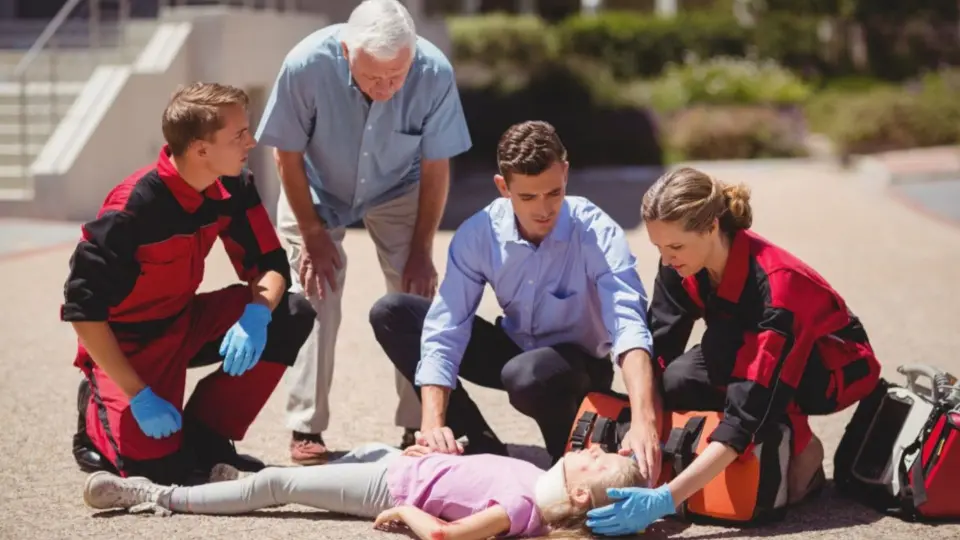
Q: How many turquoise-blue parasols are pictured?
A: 0